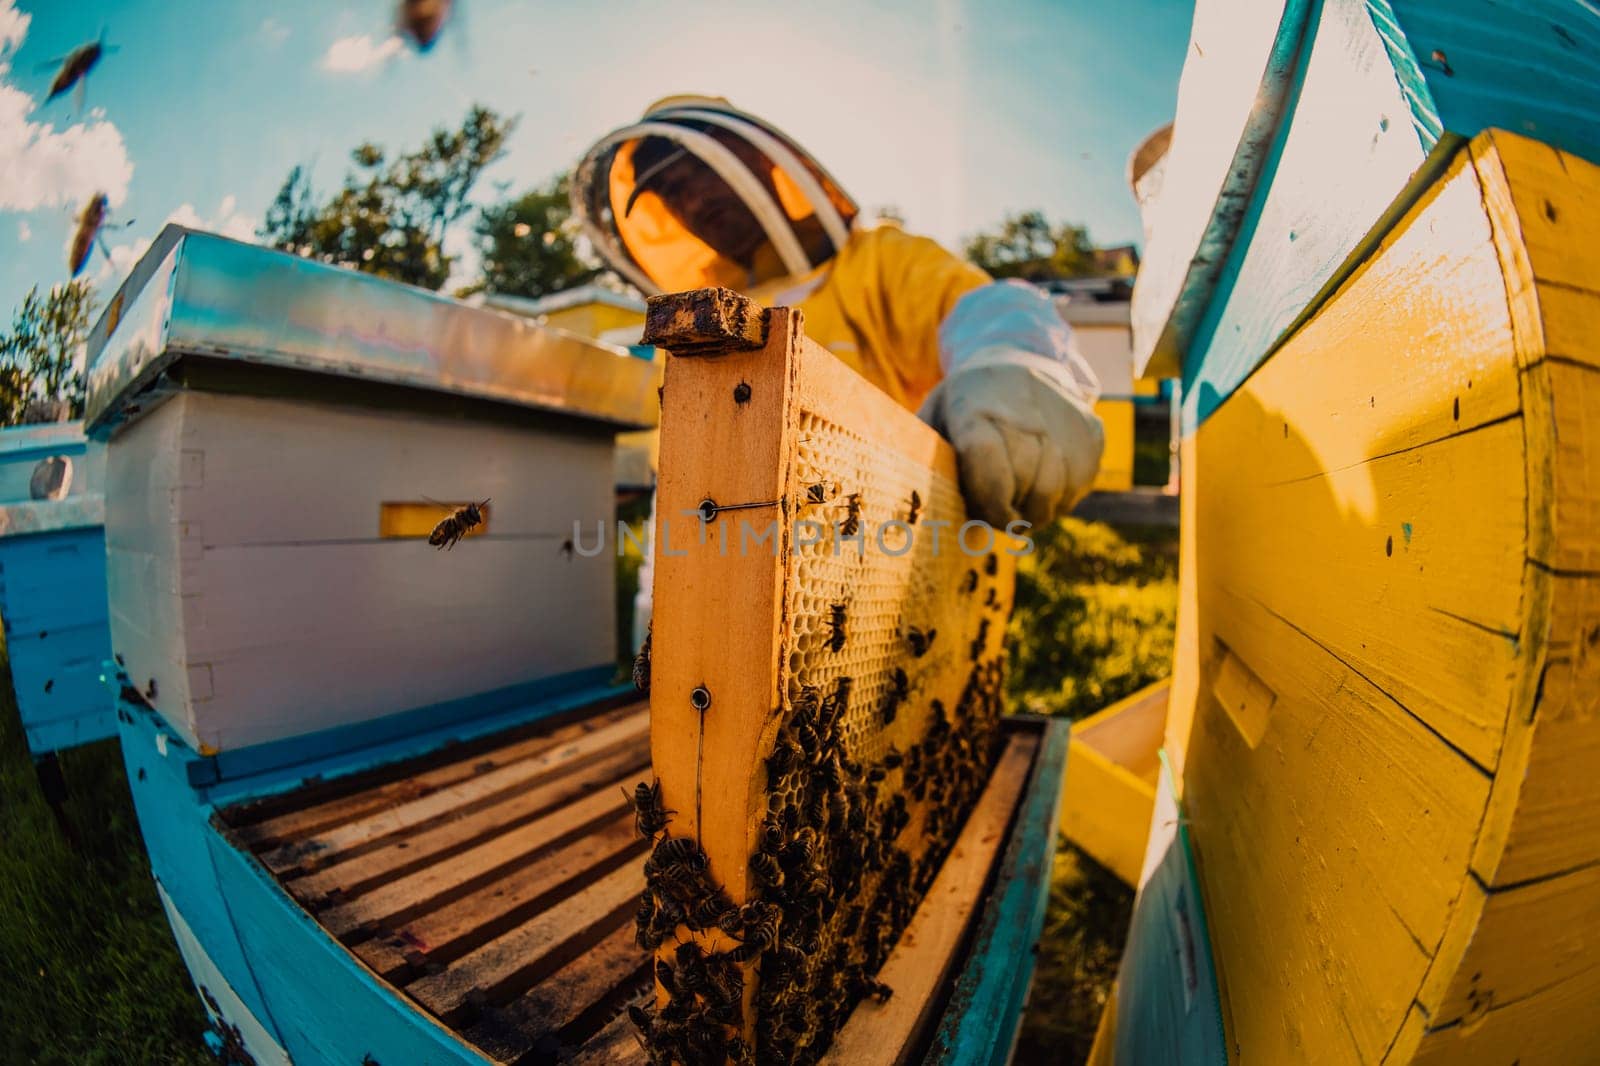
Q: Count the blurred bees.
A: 3